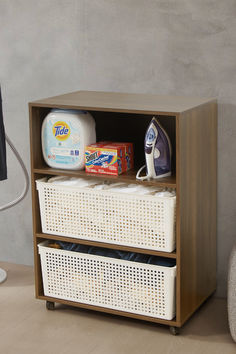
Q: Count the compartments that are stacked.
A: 3